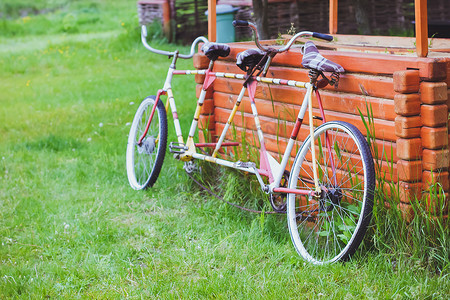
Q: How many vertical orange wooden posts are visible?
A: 3